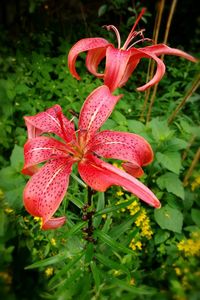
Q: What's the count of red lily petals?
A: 12